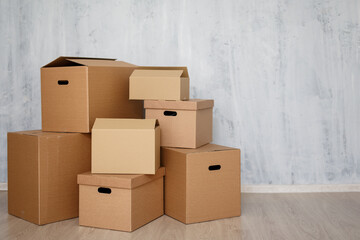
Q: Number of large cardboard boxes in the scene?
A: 3